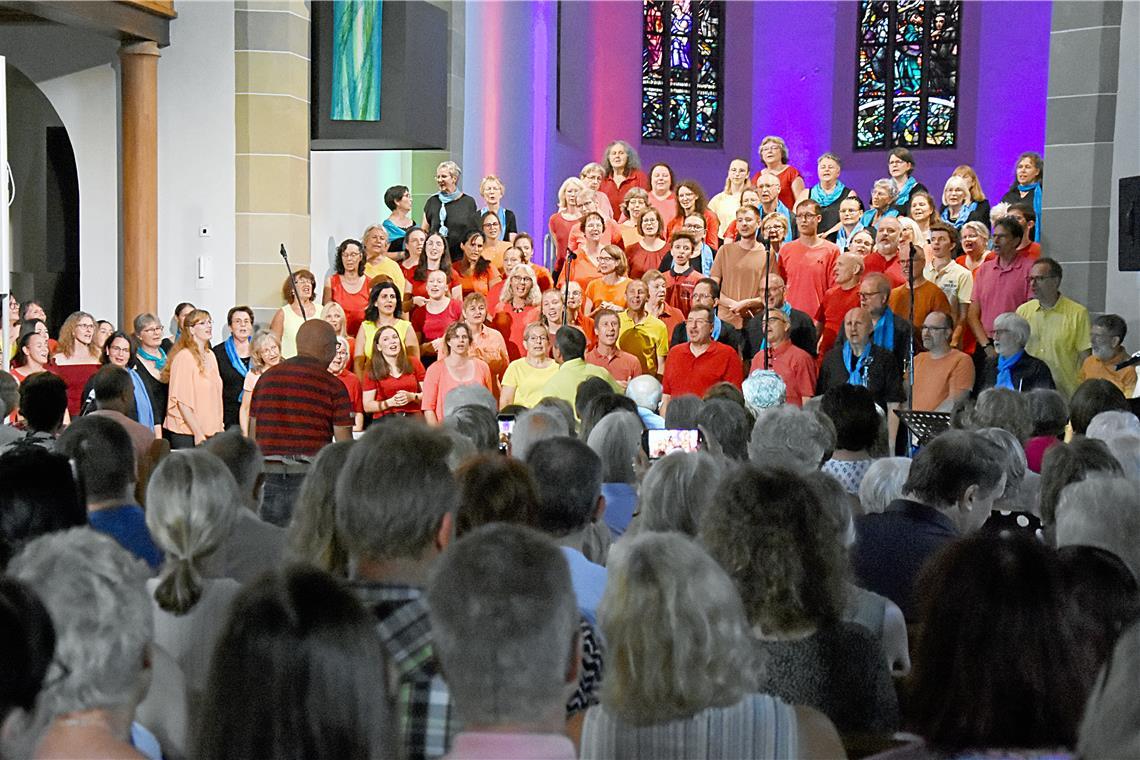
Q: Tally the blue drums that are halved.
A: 0